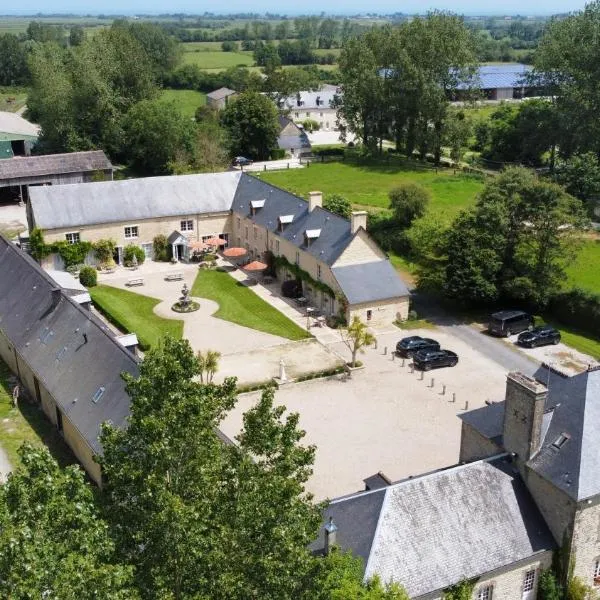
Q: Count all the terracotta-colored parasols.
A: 4